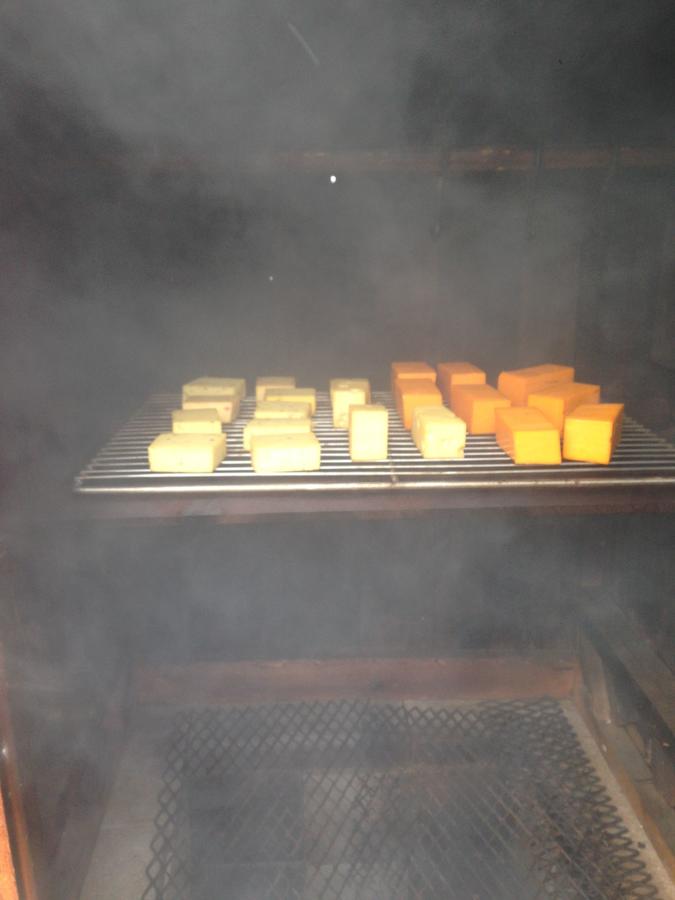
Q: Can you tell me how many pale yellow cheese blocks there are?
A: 12